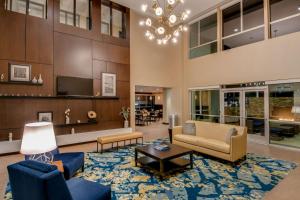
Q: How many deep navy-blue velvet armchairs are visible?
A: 2